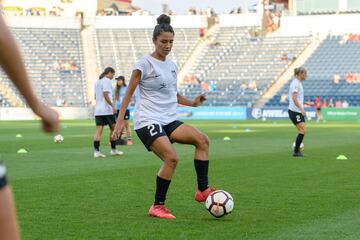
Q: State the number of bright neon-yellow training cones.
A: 4